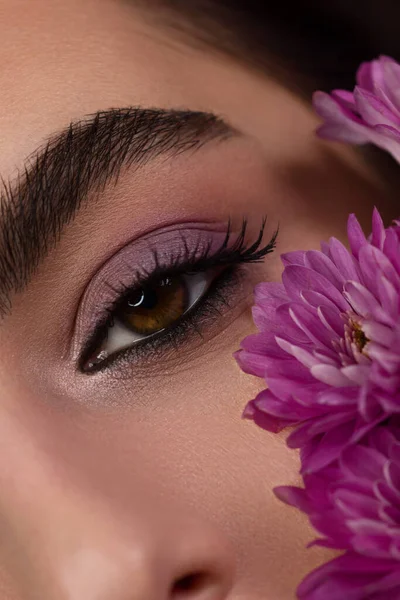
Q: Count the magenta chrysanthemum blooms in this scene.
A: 3